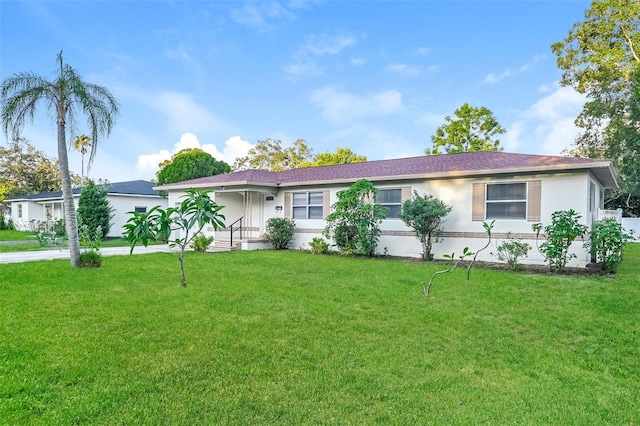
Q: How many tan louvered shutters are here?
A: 6